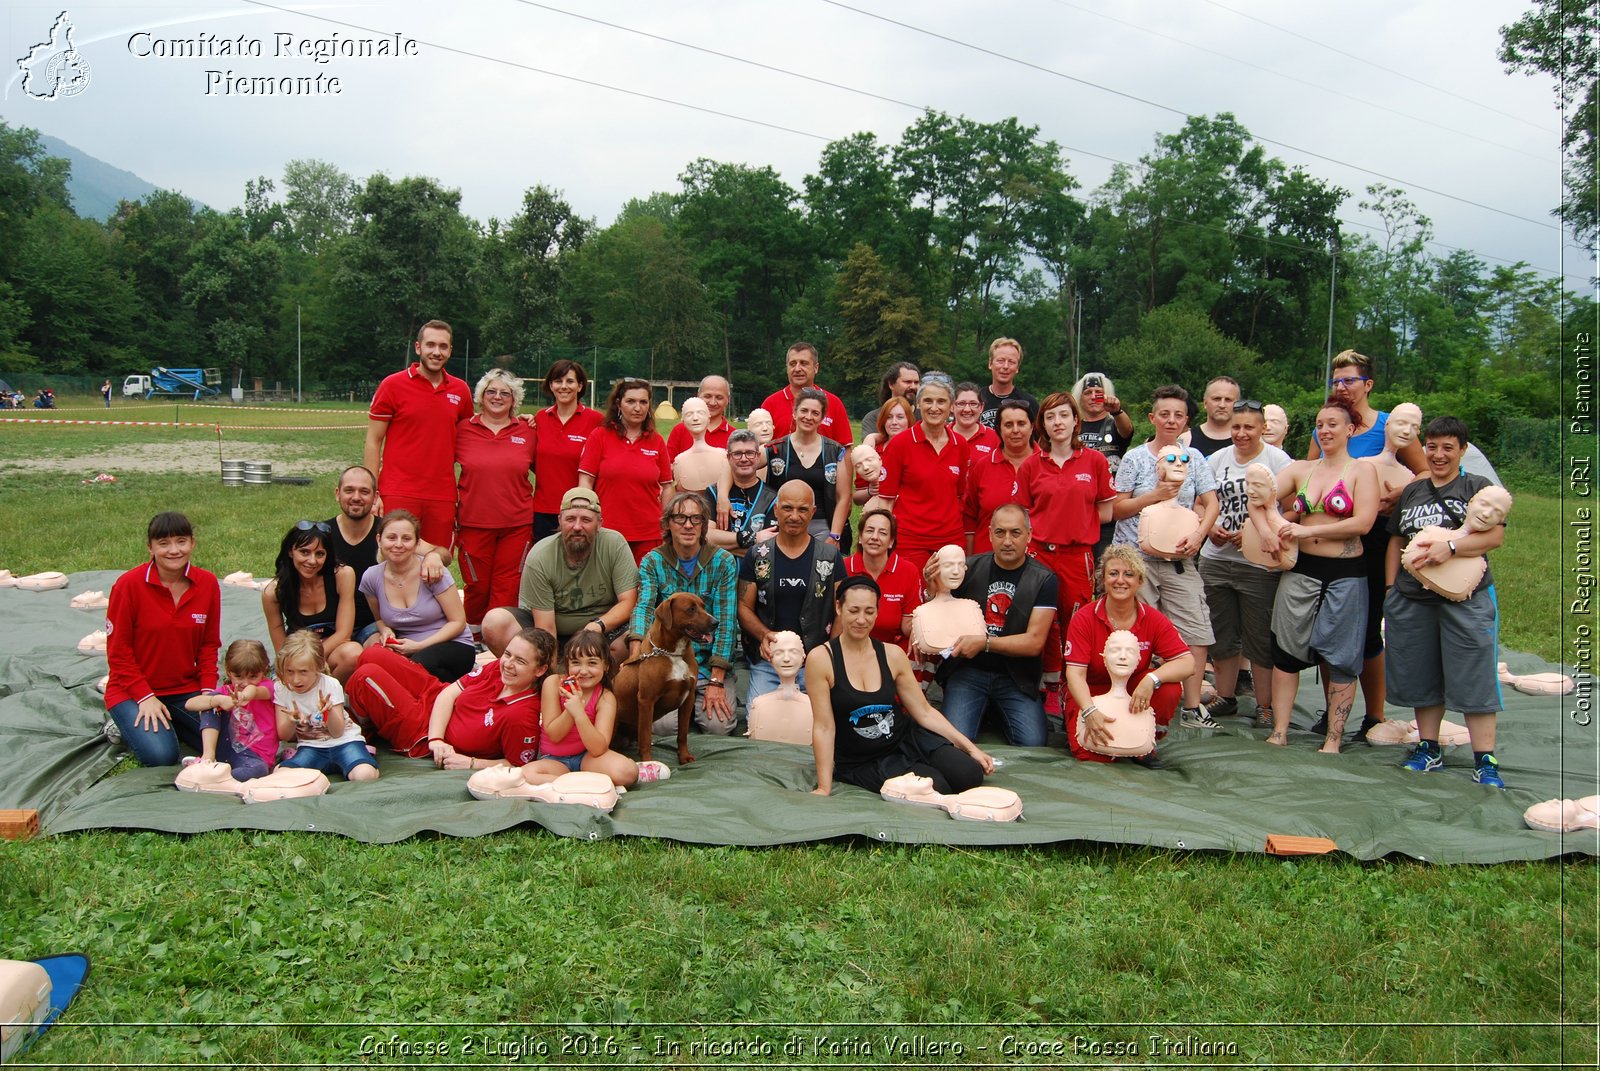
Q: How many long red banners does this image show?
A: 0